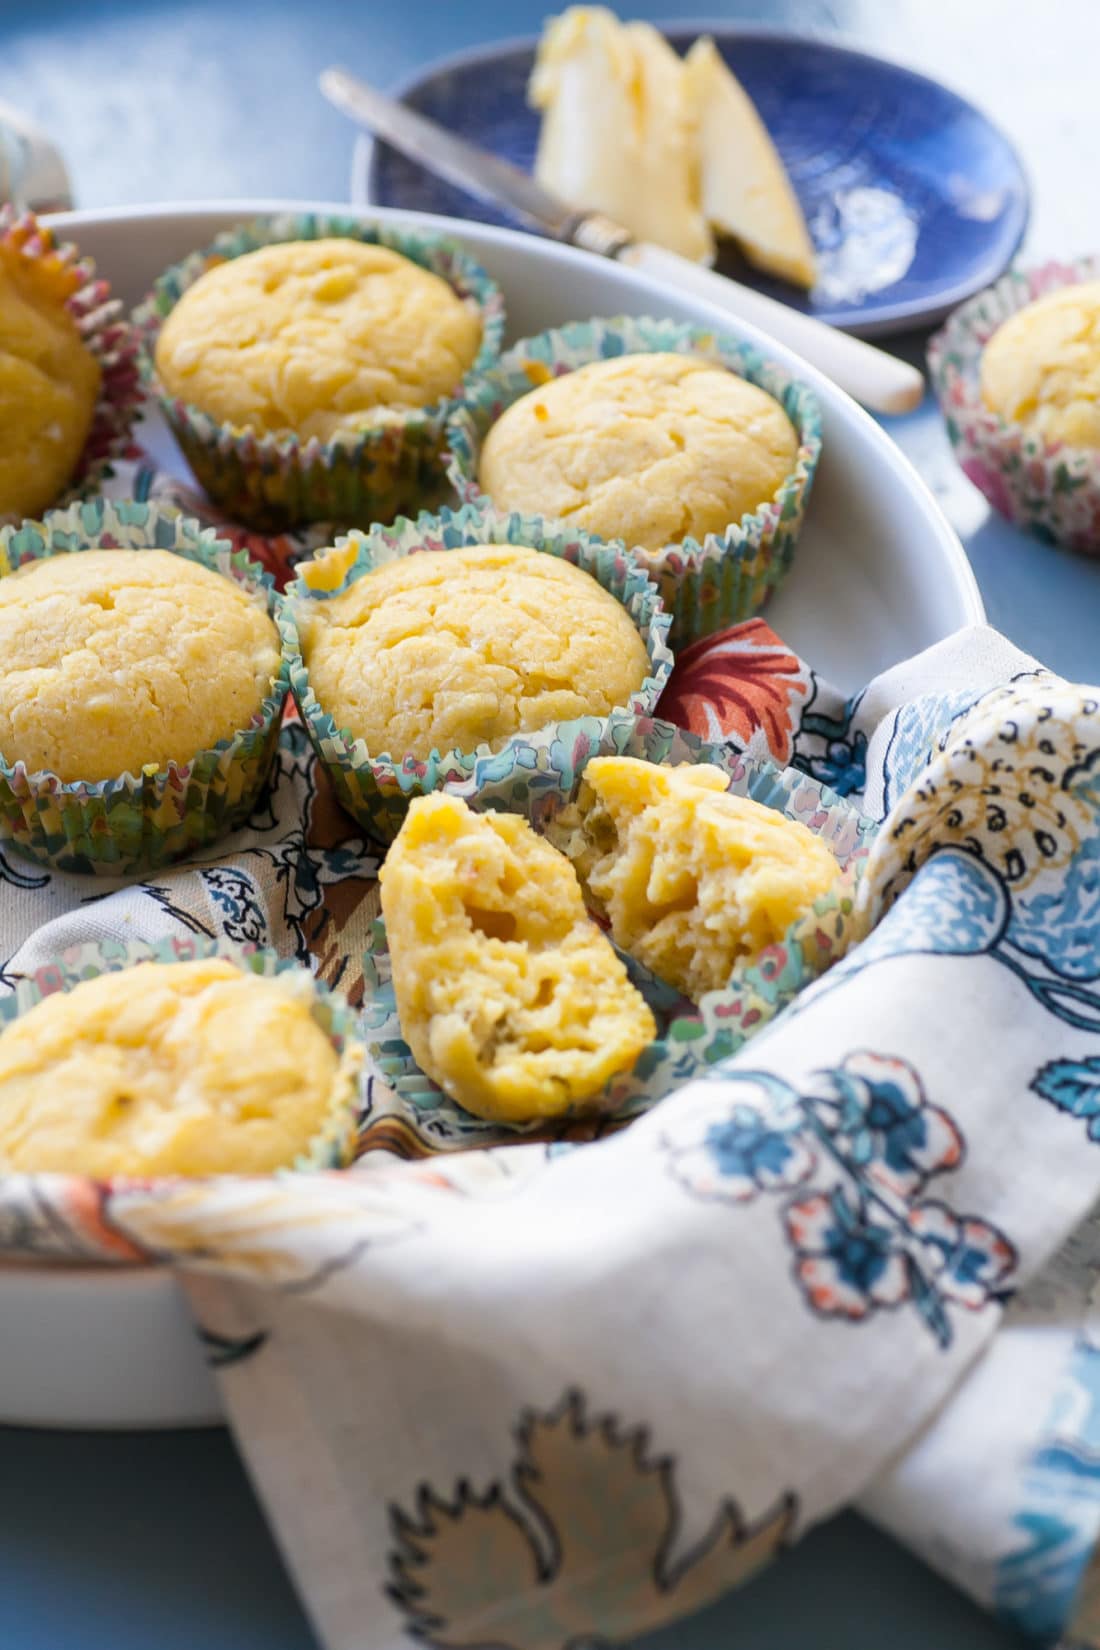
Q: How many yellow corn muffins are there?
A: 8